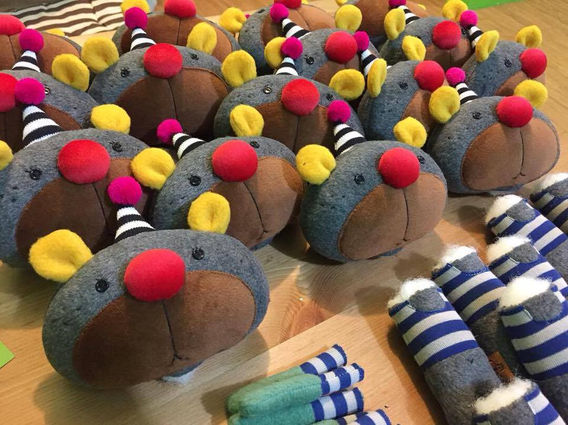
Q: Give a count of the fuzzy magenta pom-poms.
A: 12